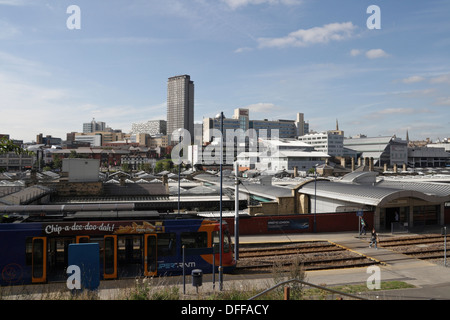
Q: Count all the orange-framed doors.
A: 4